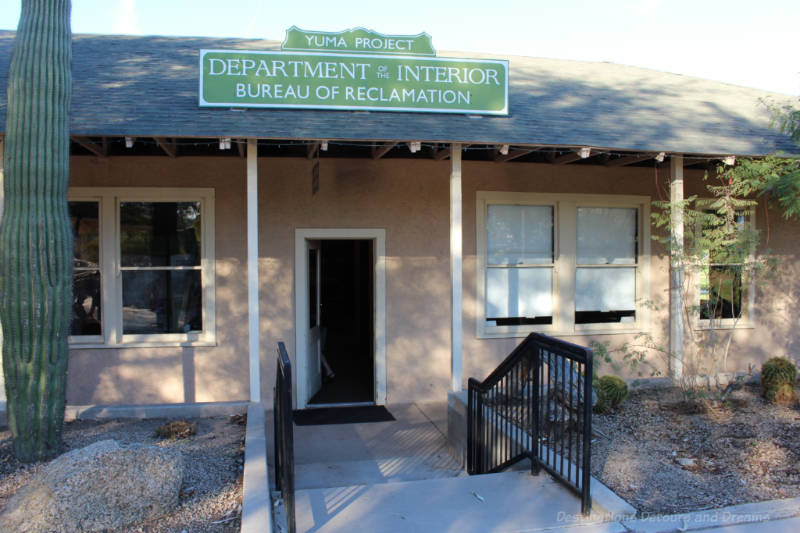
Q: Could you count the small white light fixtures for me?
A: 8